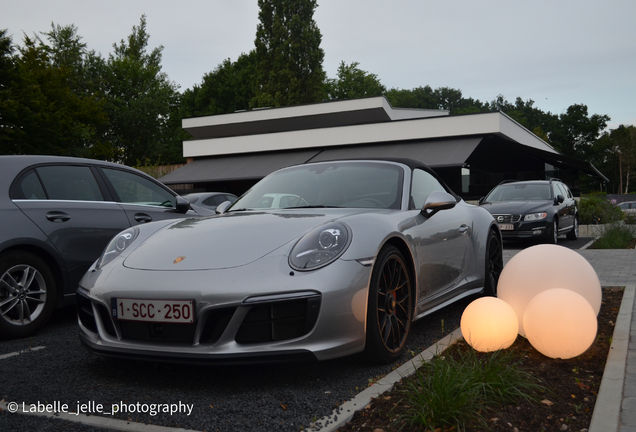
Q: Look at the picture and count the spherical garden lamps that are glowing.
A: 3